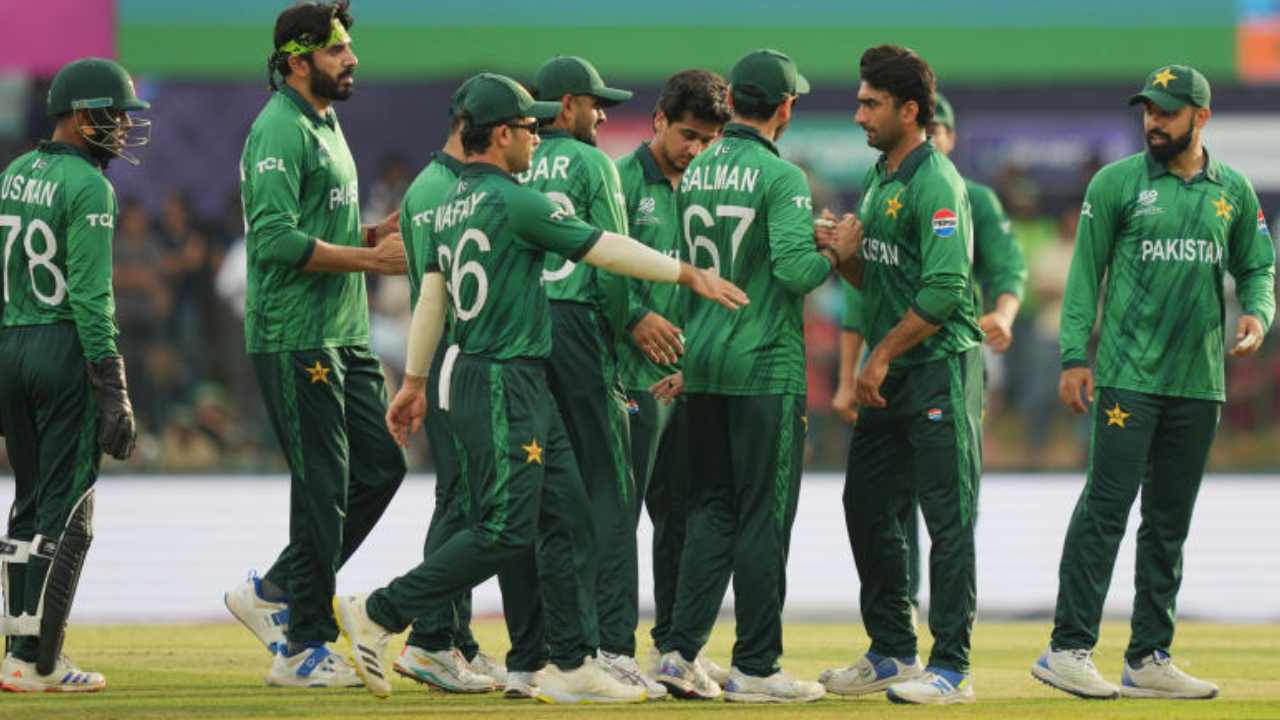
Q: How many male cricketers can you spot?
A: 10